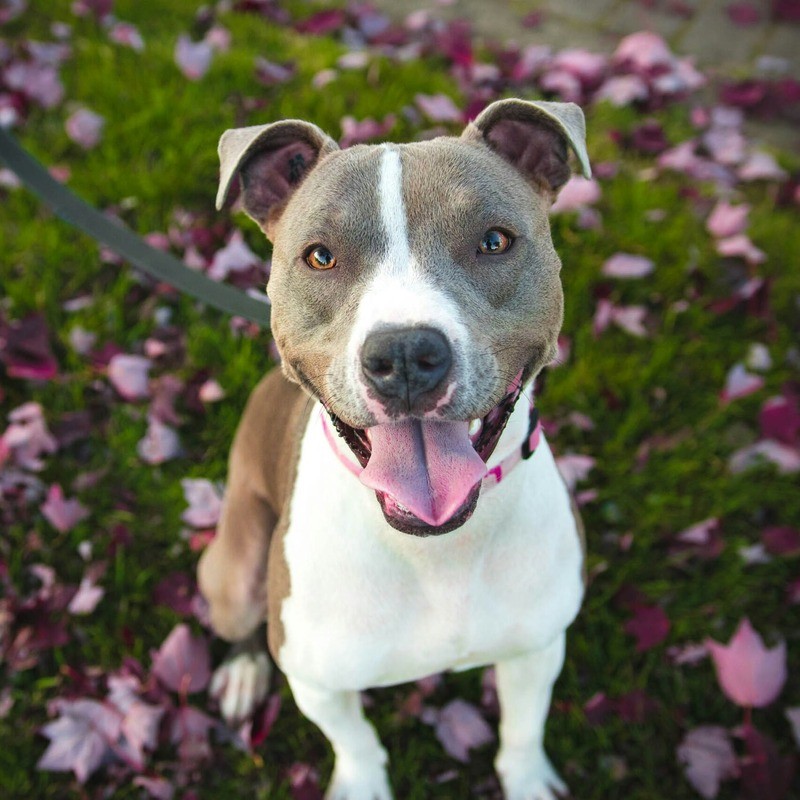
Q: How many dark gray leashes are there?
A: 1